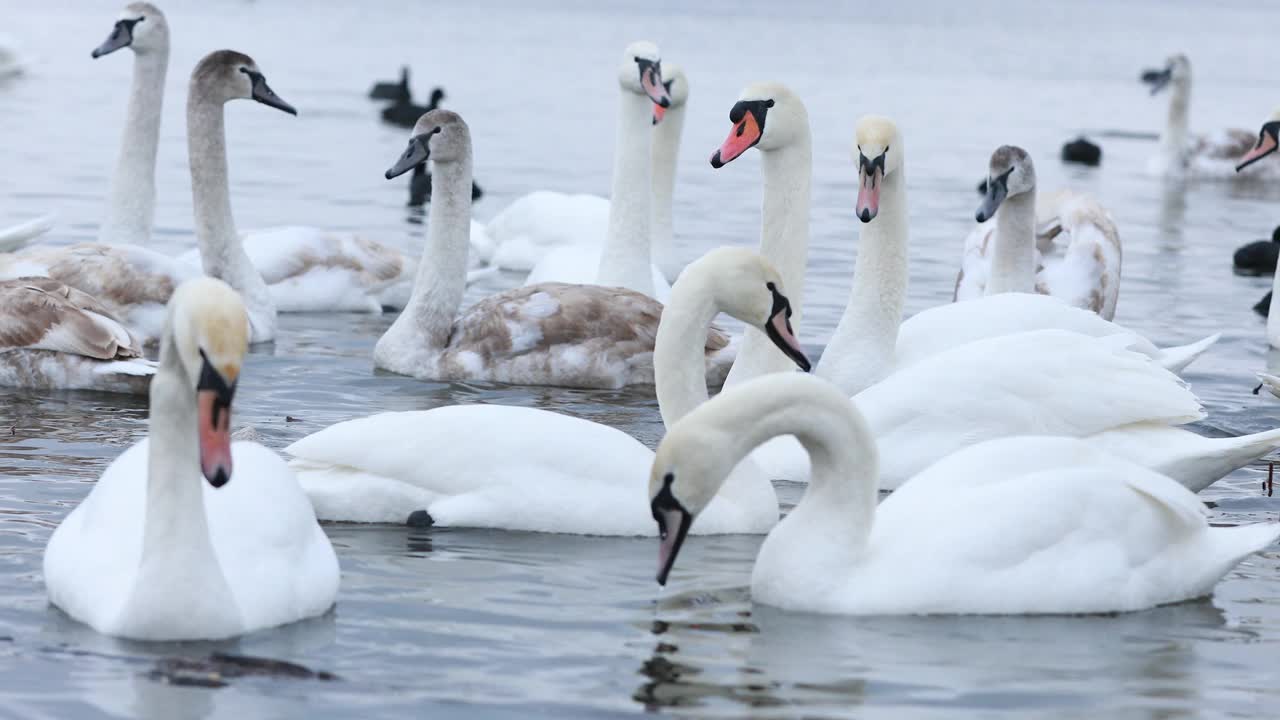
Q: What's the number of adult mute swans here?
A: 8